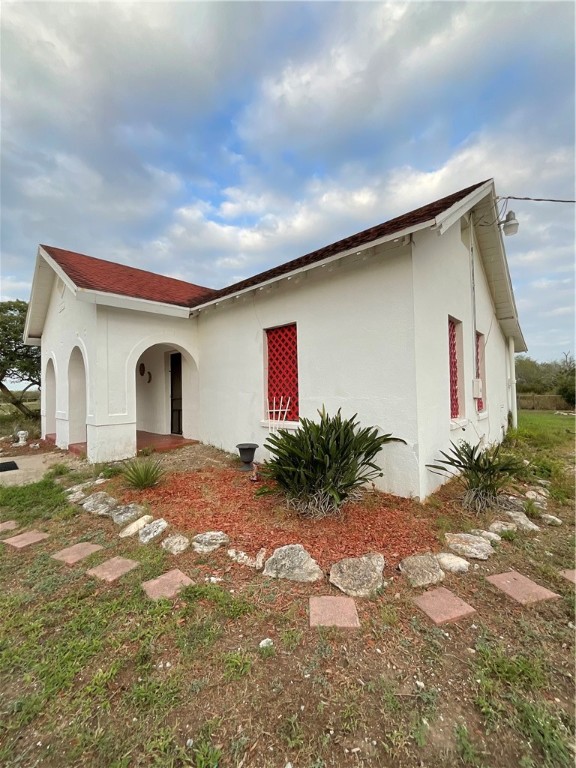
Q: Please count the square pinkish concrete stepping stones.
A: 9